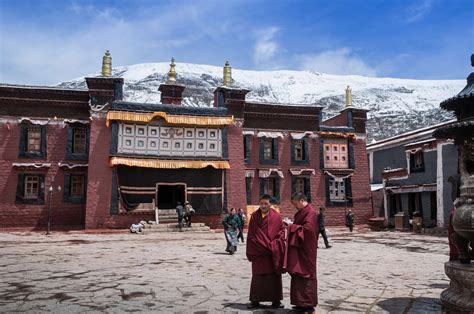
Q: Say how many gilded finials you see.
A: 4